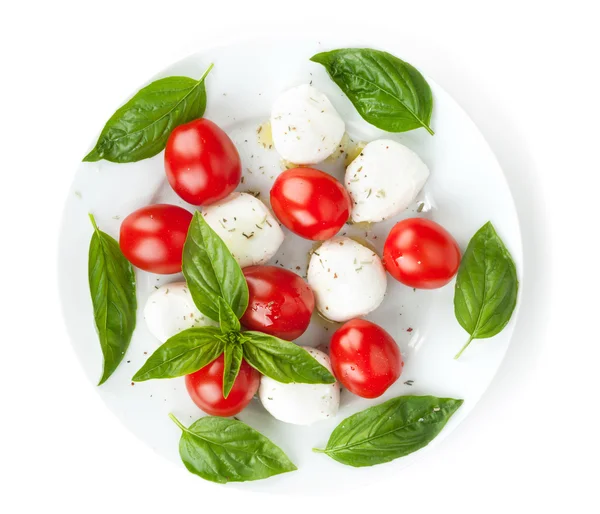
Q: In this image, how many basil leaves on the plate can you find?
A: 11